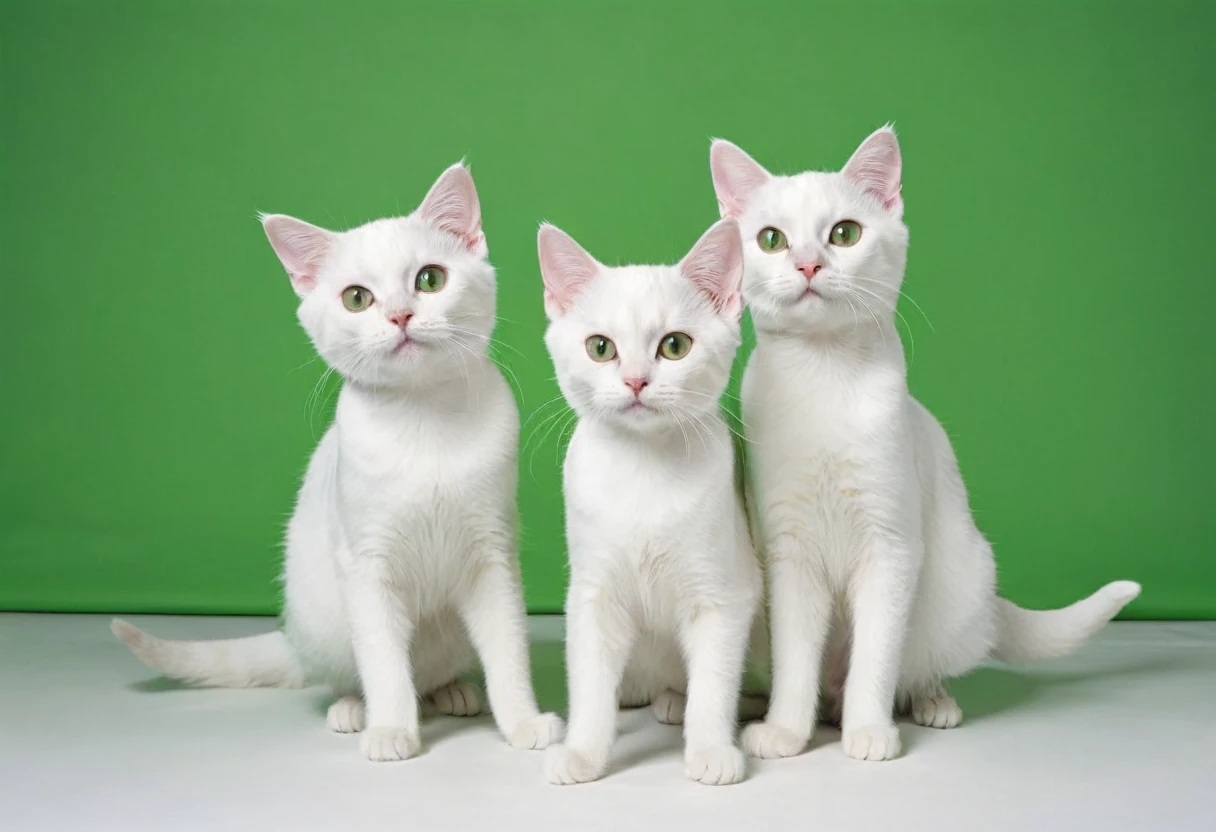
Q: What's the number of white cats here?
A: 3